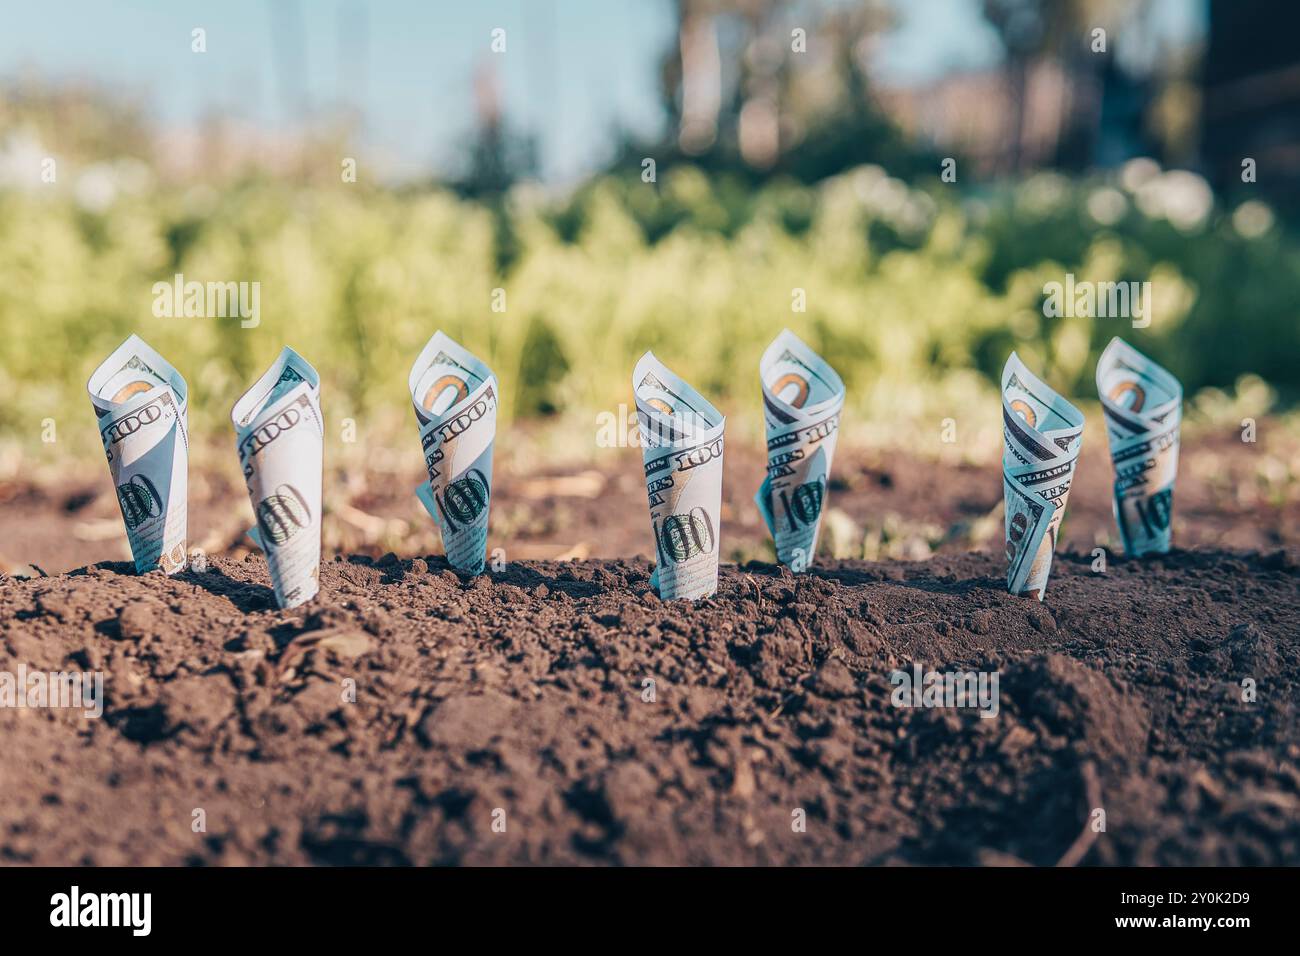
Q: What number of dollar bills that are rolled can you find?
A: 7